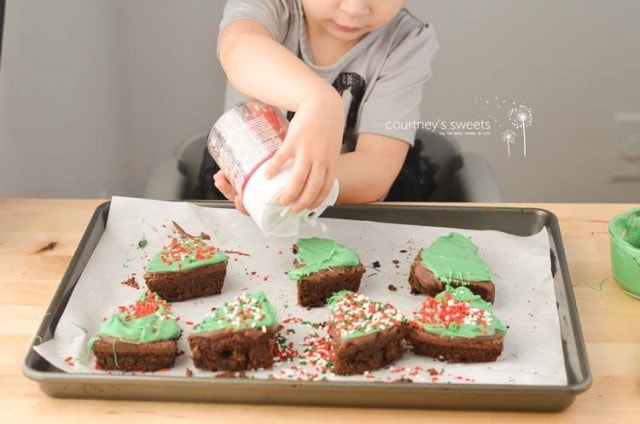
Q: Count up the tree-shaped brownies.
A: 7